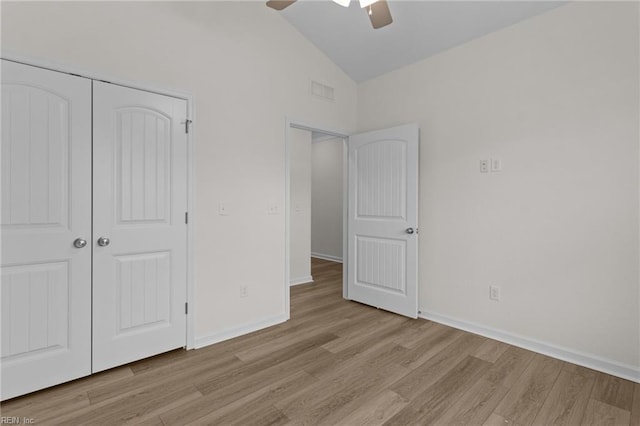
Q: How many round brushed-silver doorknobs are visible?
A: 3